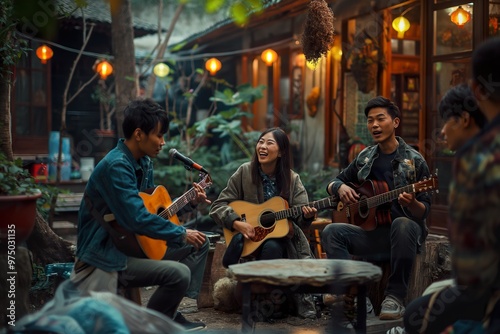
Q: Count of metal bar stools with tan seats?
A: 0